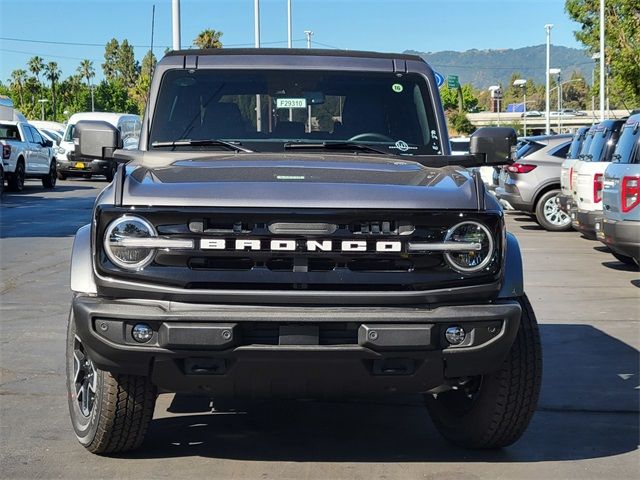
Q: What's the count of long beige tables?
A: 0